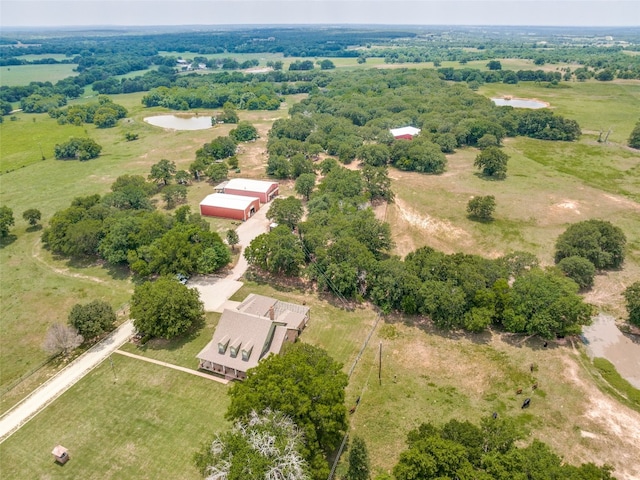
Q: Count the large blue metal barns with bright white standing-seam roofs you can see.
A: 0